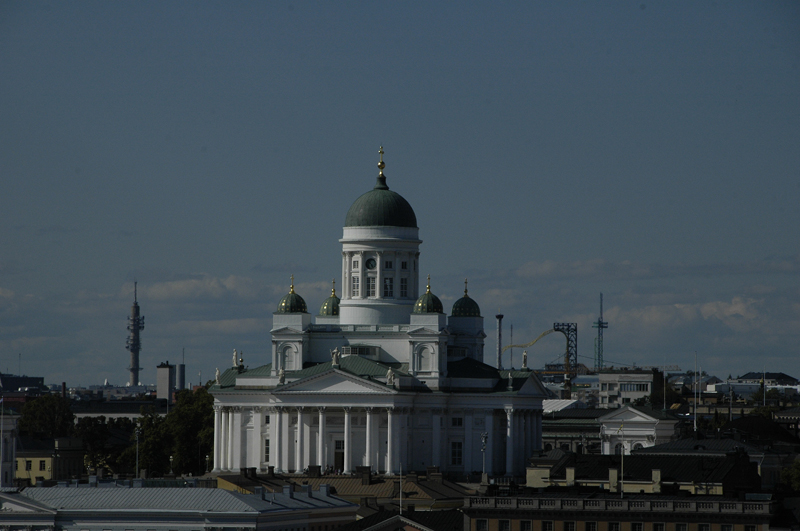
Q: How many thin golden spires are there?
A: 5